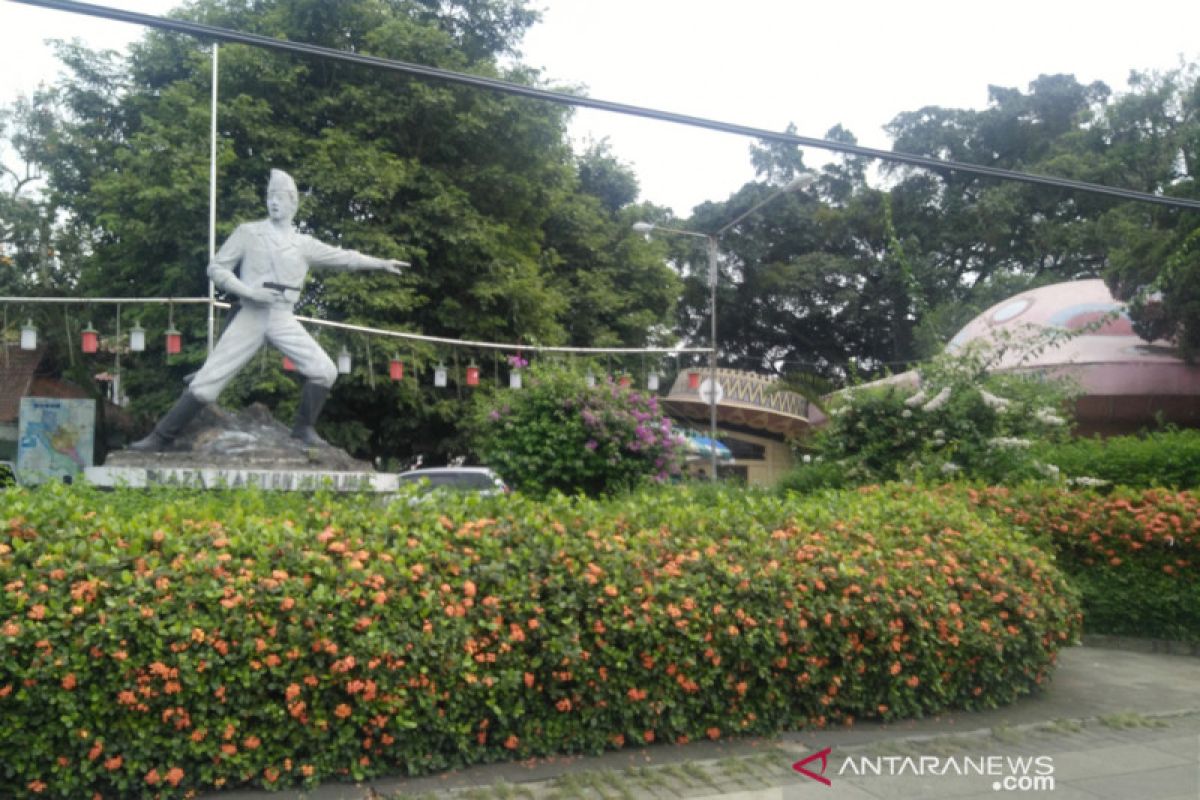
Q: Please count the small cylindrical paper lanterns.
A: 14